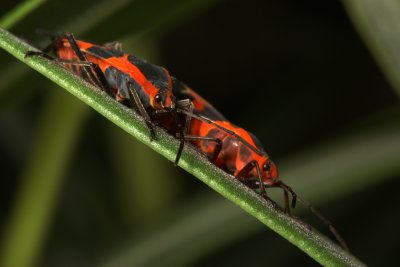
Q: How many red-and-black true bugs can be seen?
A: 2